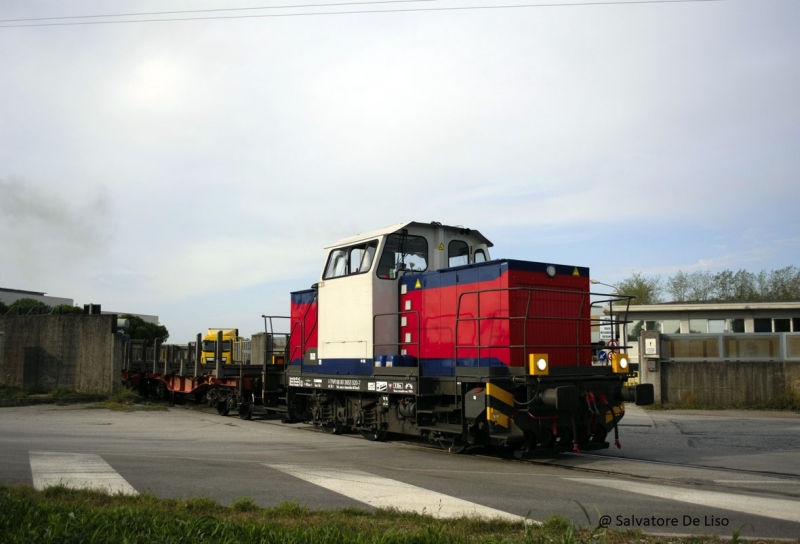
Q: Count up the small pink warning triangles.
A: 0